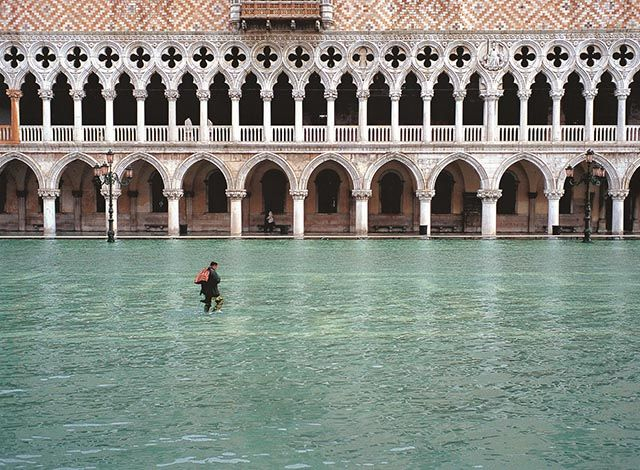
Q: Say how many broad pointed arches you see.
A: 11